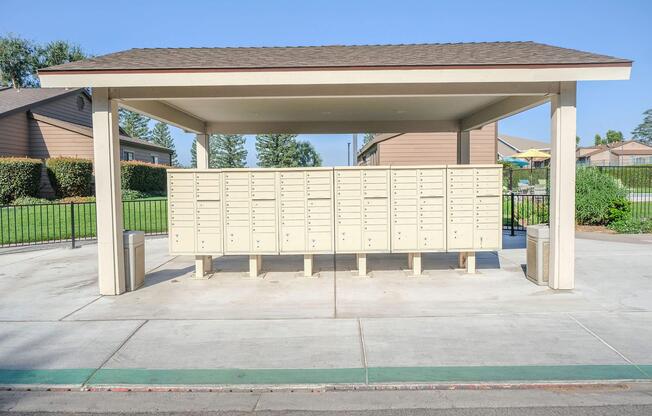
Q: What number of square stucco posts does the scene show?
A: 4